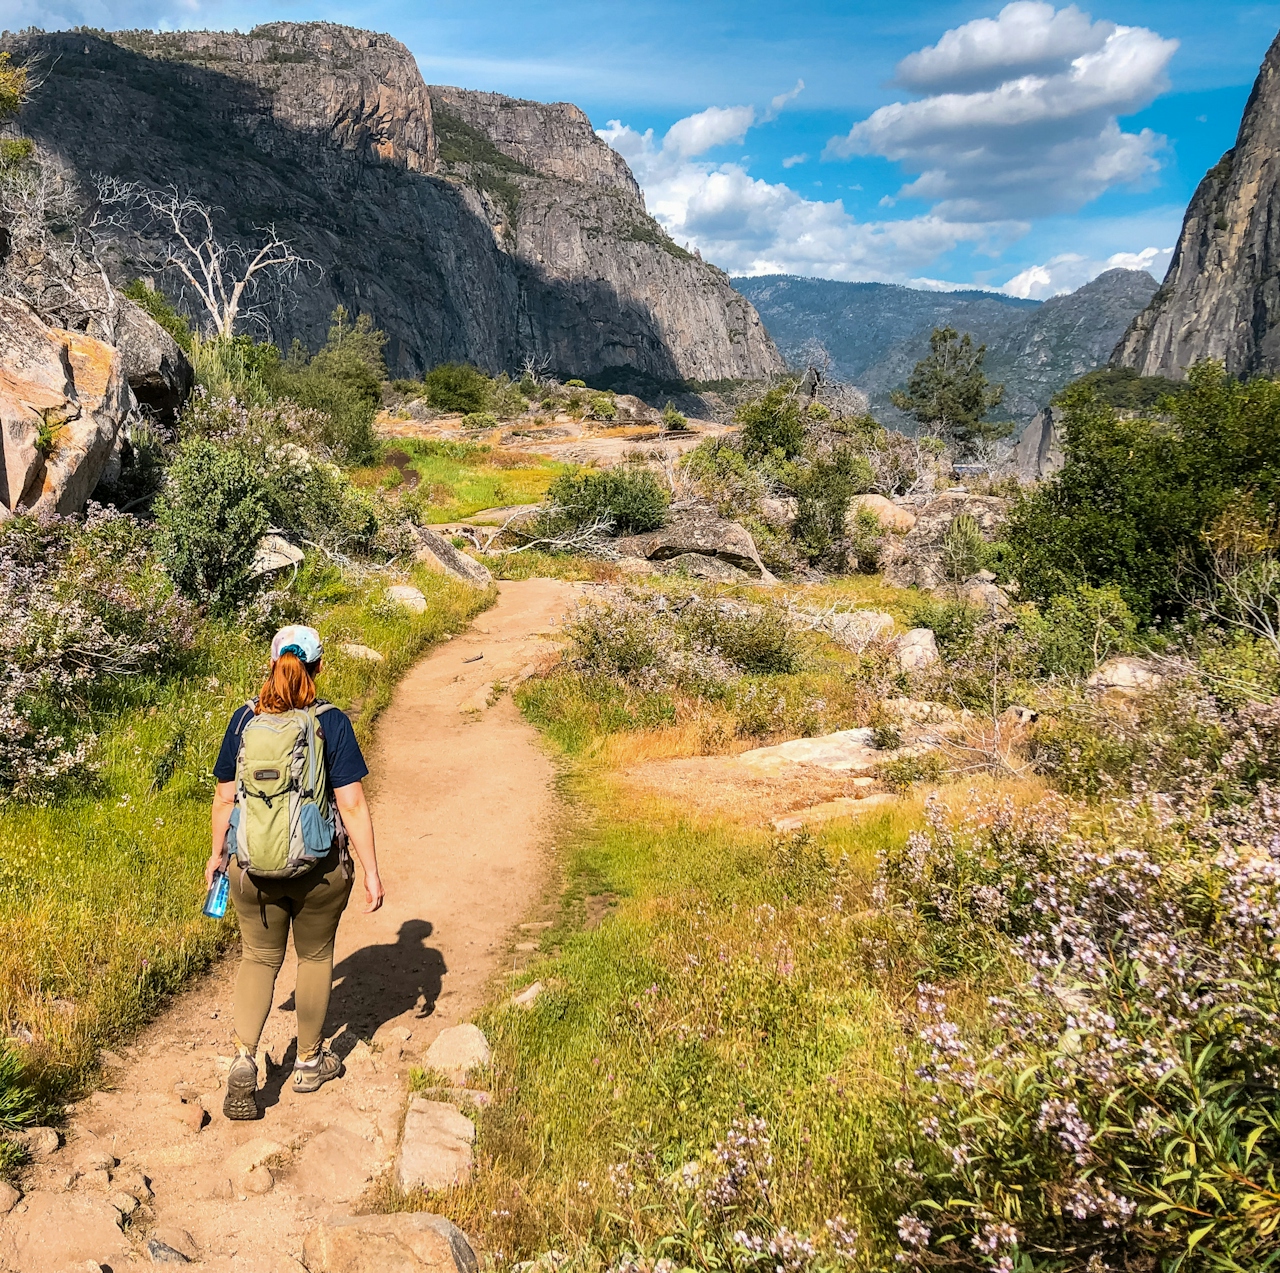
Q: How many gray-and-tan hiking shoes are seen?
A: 2